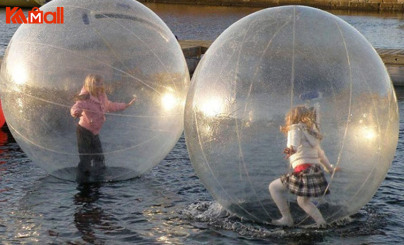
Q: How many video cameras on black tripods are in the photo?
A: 0